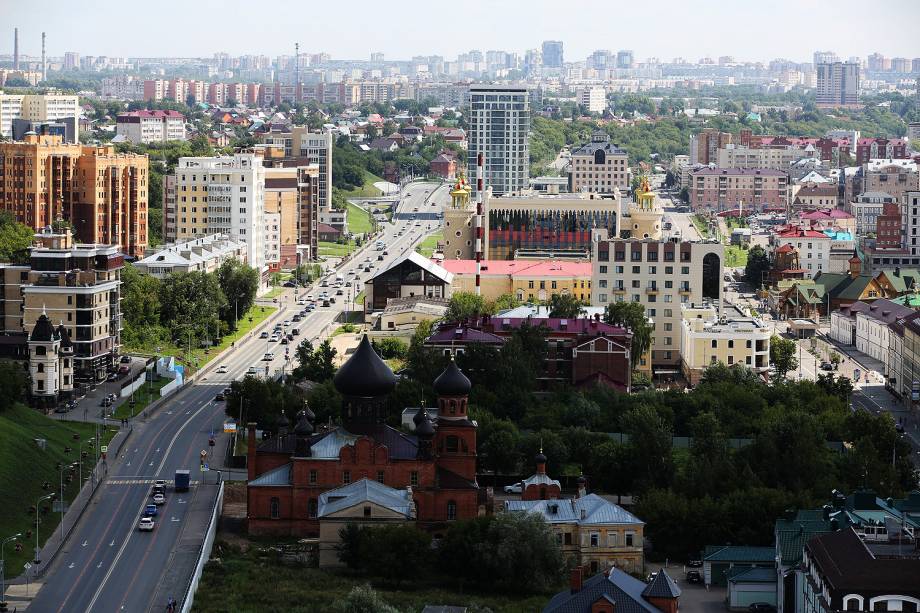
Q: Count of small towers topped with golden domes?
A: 2